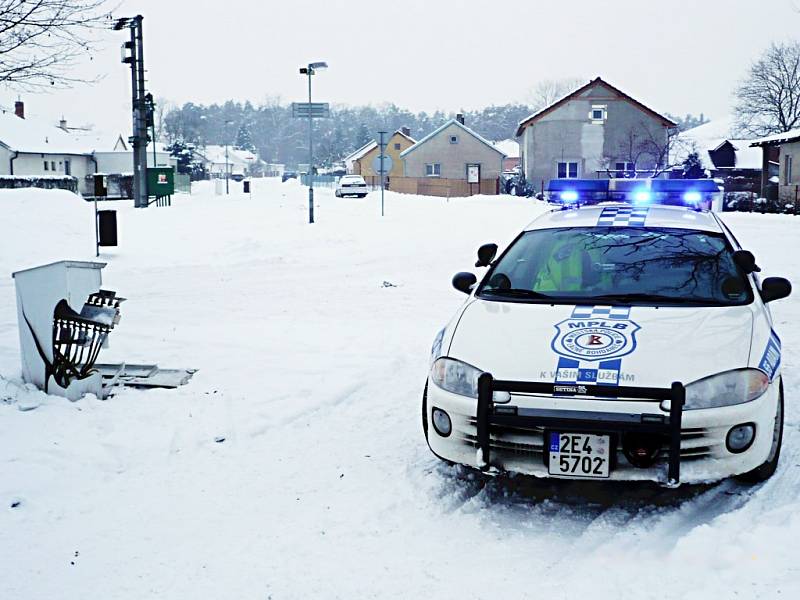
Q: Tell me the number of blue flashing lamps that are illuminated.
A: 3